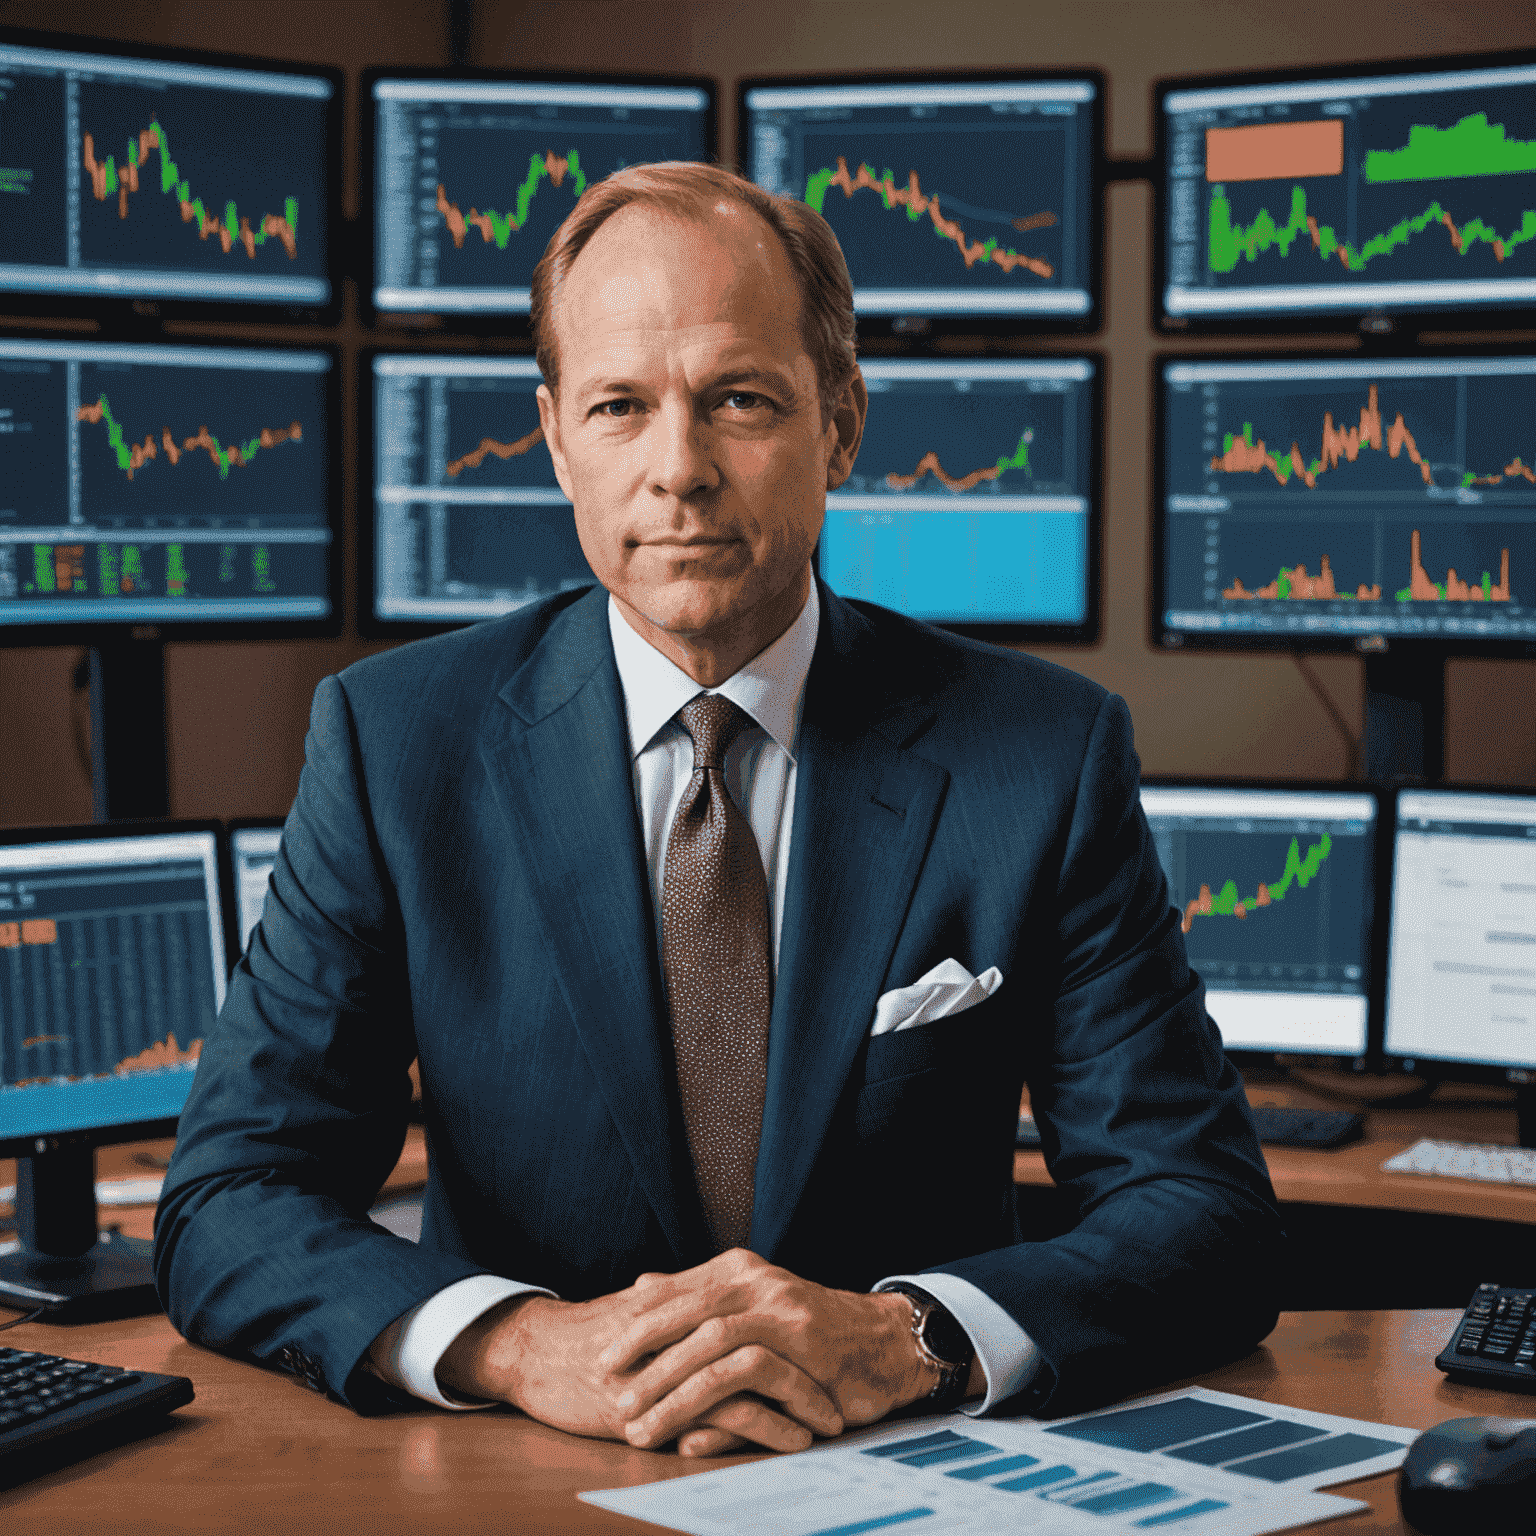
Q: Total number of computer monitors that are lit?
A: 12